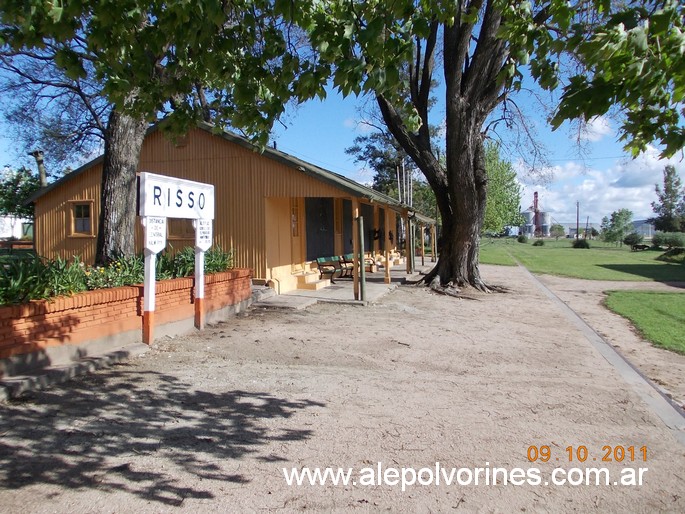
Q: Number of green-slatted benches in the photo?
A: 2